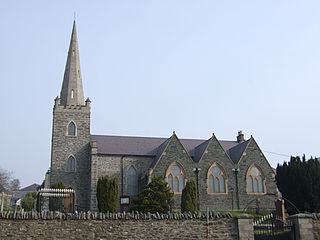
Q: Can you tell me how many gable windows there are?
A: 3